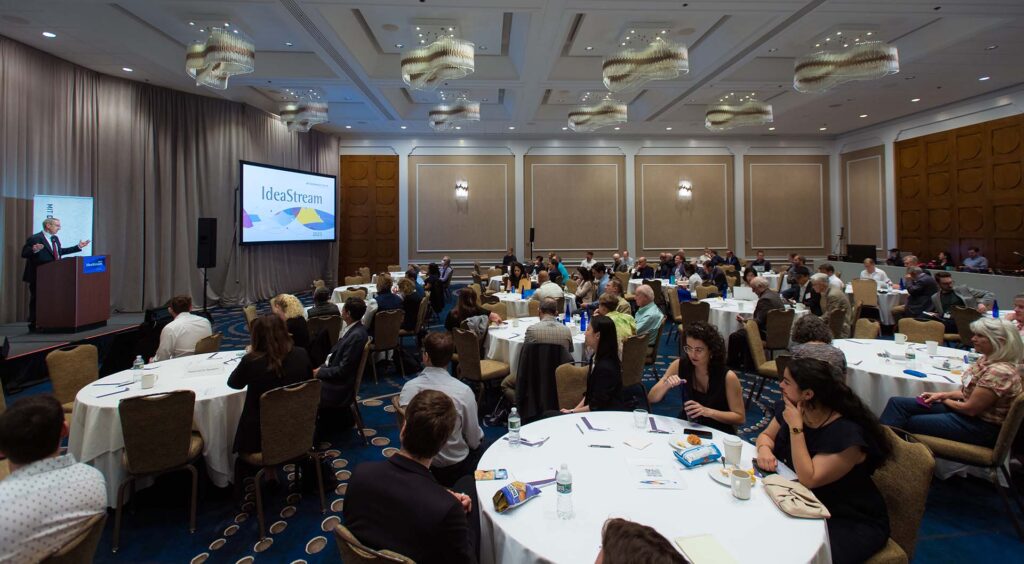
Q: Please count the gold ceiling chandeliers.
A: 8